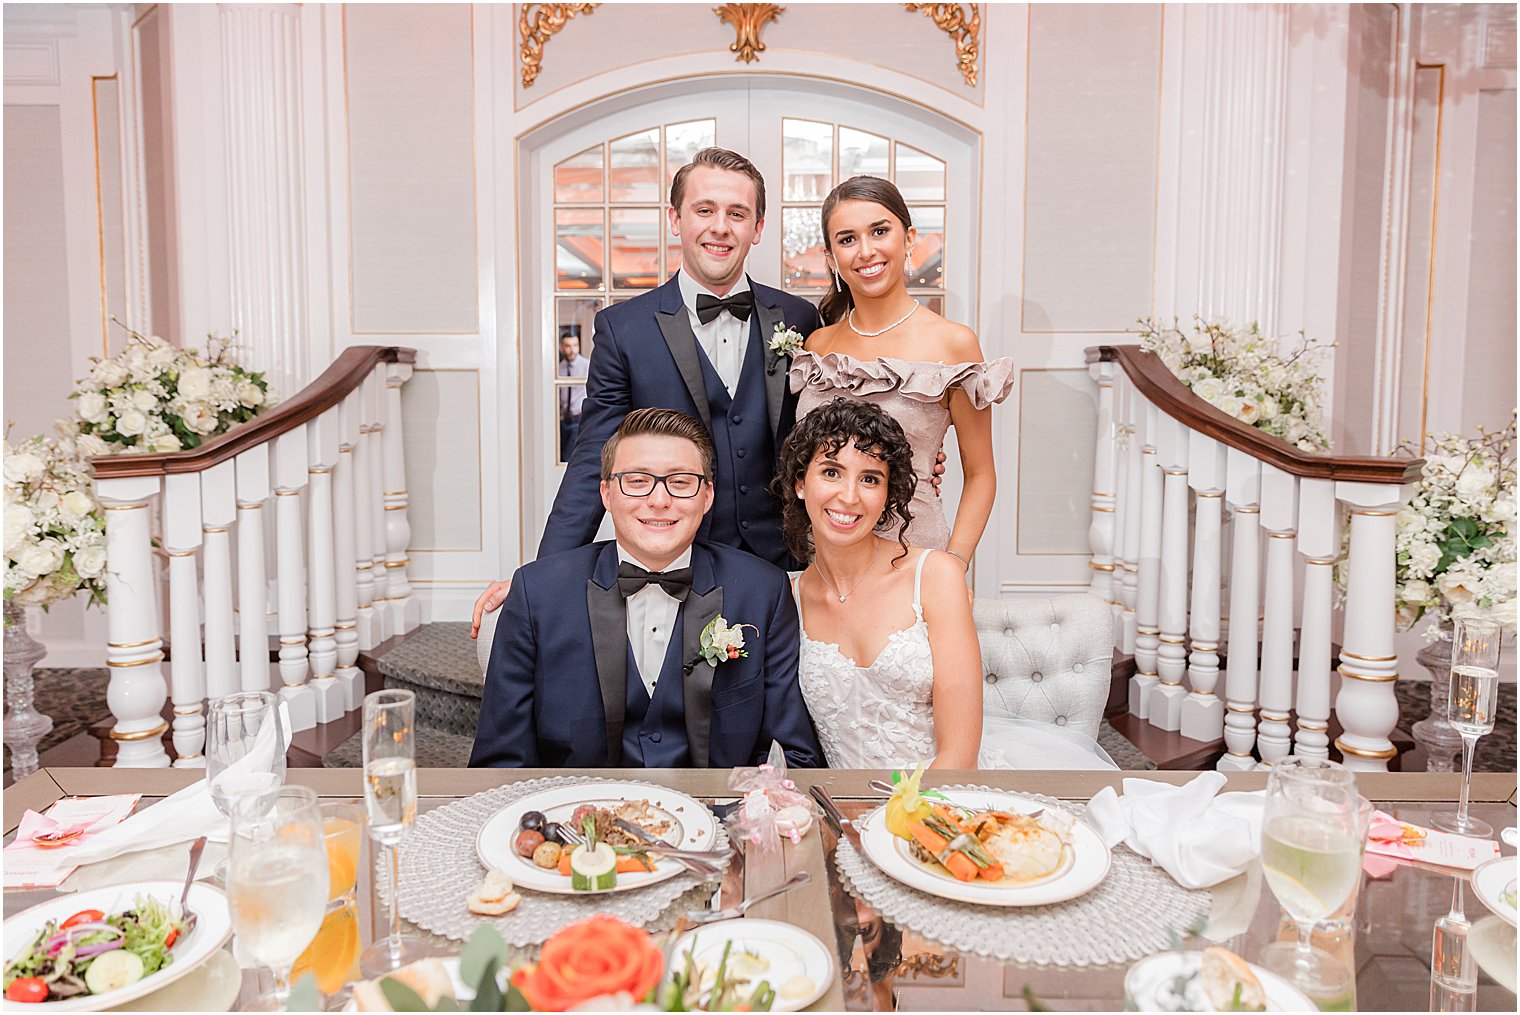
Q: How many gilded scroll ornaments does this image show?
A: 3